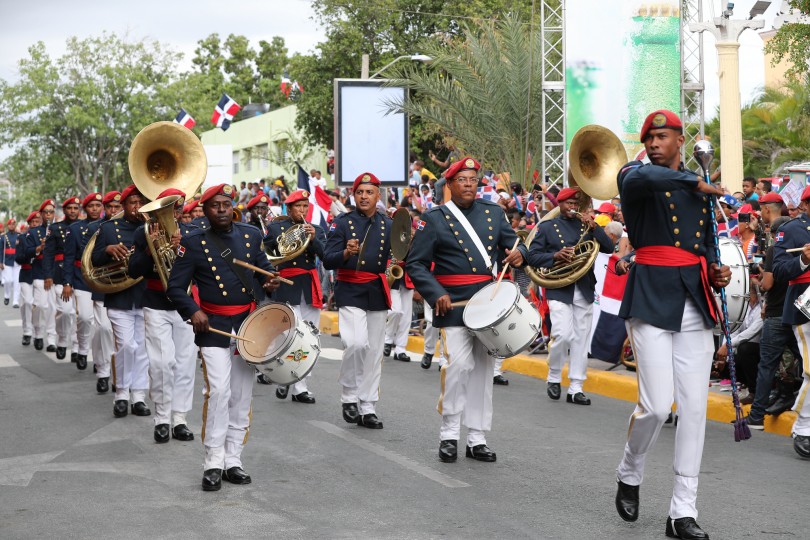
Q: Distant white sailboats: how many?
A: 0